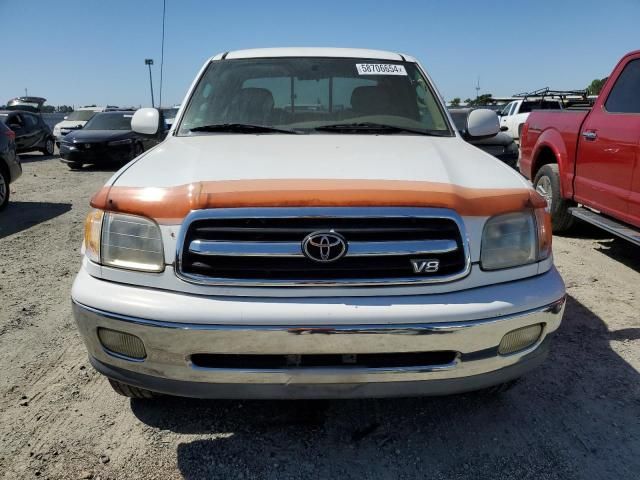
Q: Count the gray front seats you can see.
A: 2